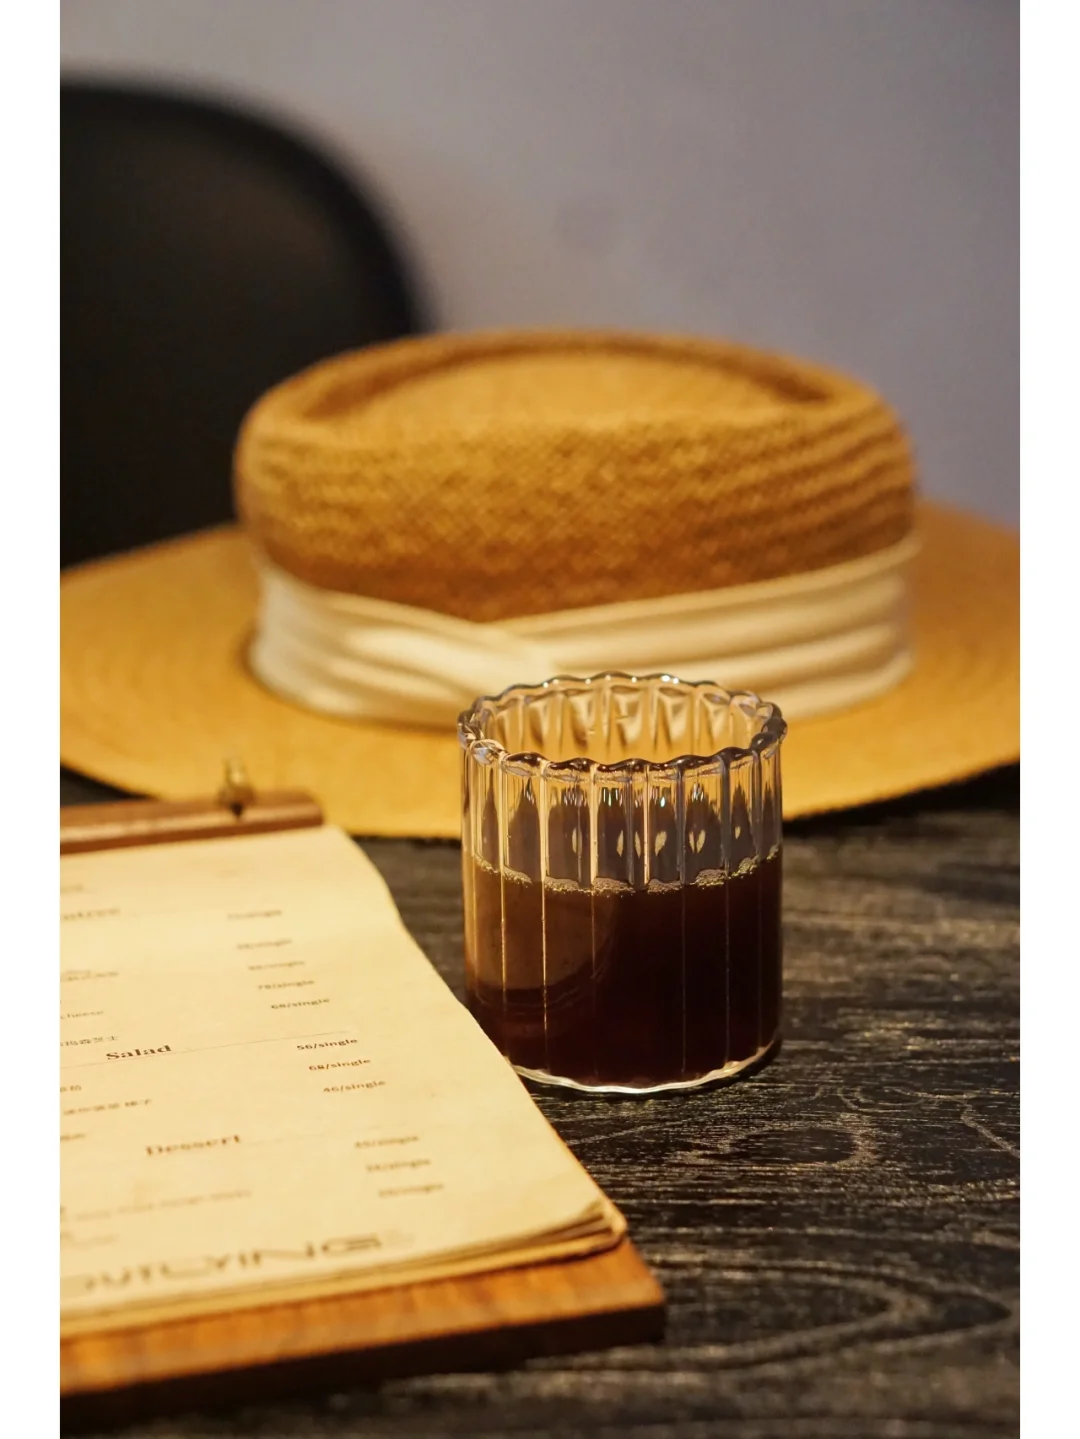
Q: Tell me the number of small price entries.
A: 11